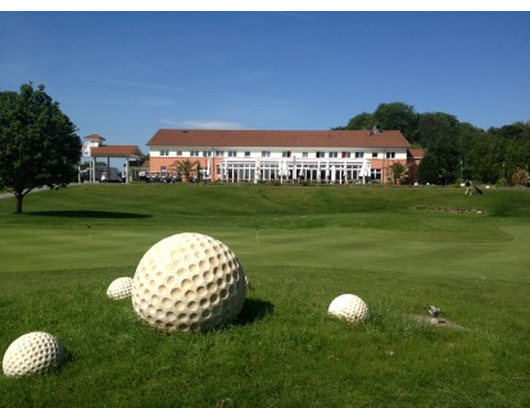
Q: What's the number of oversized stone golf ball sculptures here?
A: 4